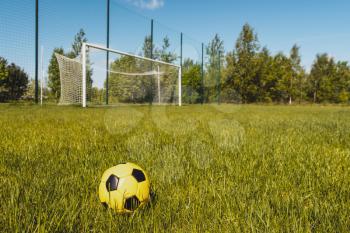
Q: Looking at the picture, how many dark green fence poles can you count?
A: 6